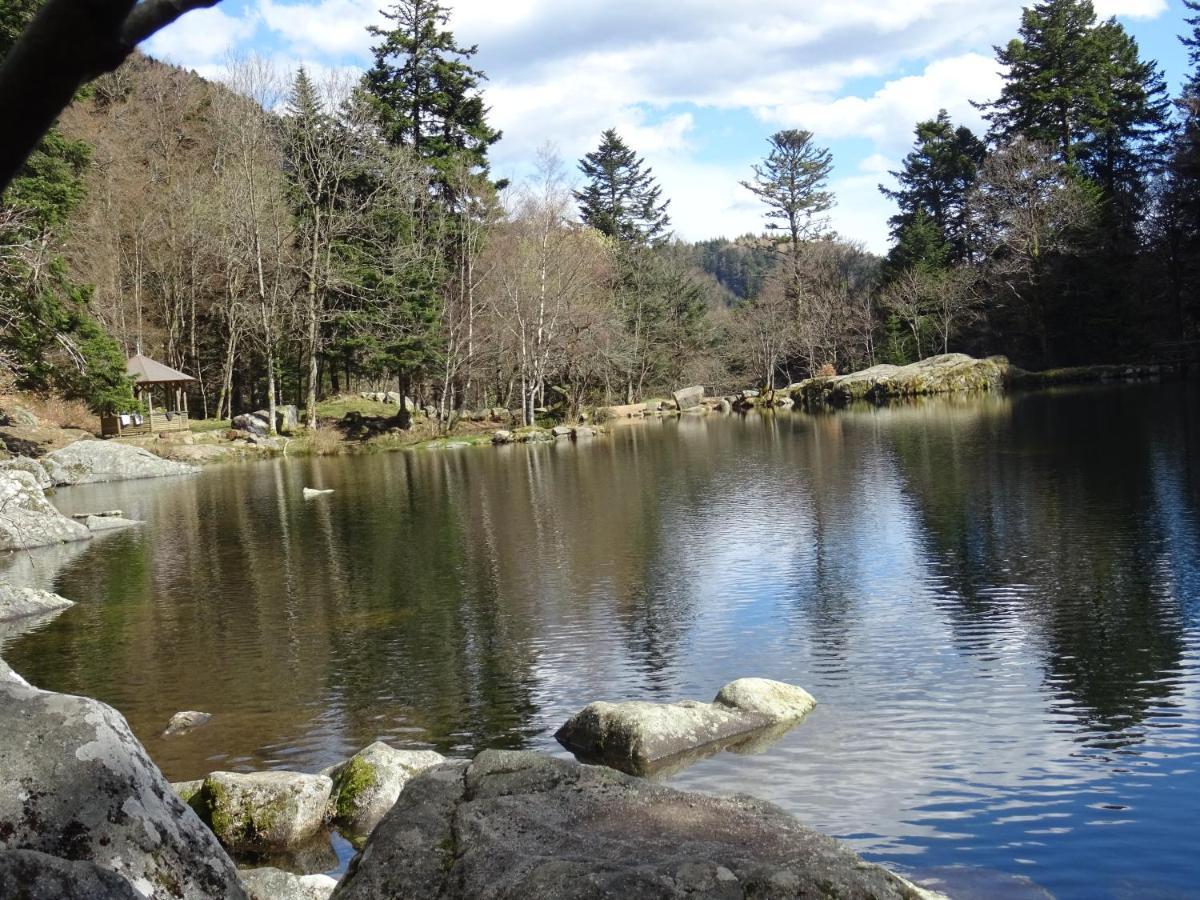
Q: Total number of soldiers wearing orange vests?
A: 0